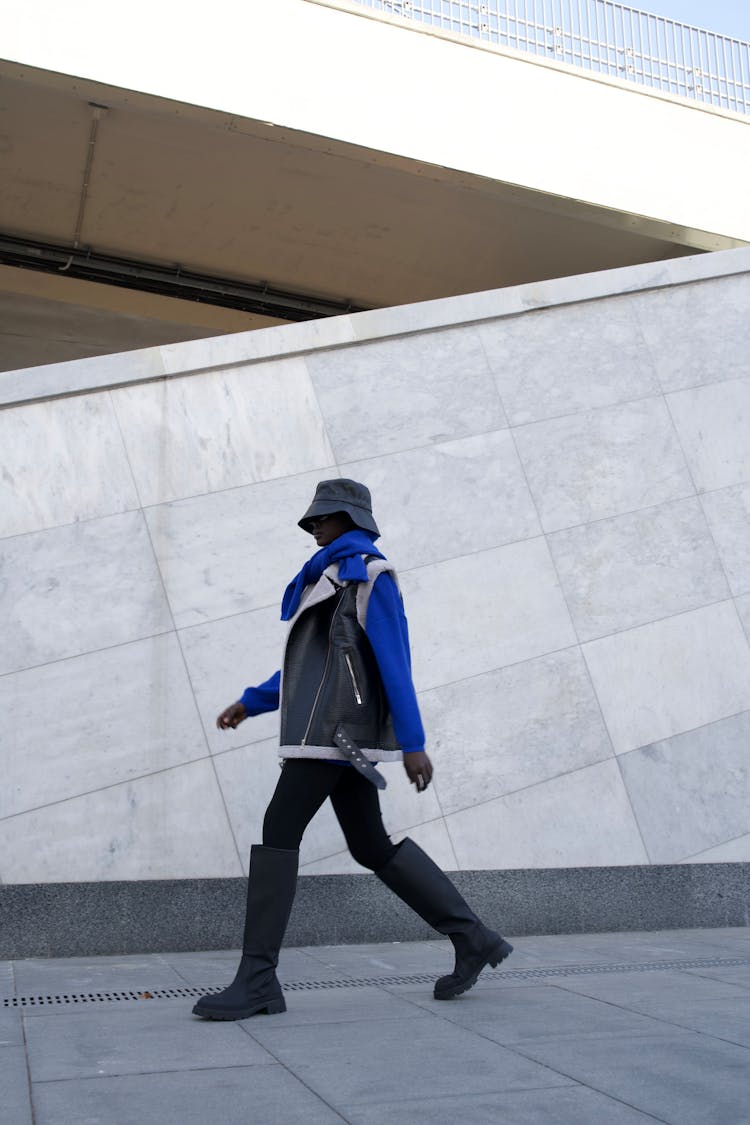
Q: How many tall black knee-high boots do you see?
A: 2